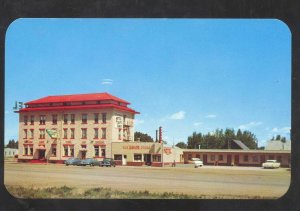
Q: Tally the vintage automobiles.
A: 5